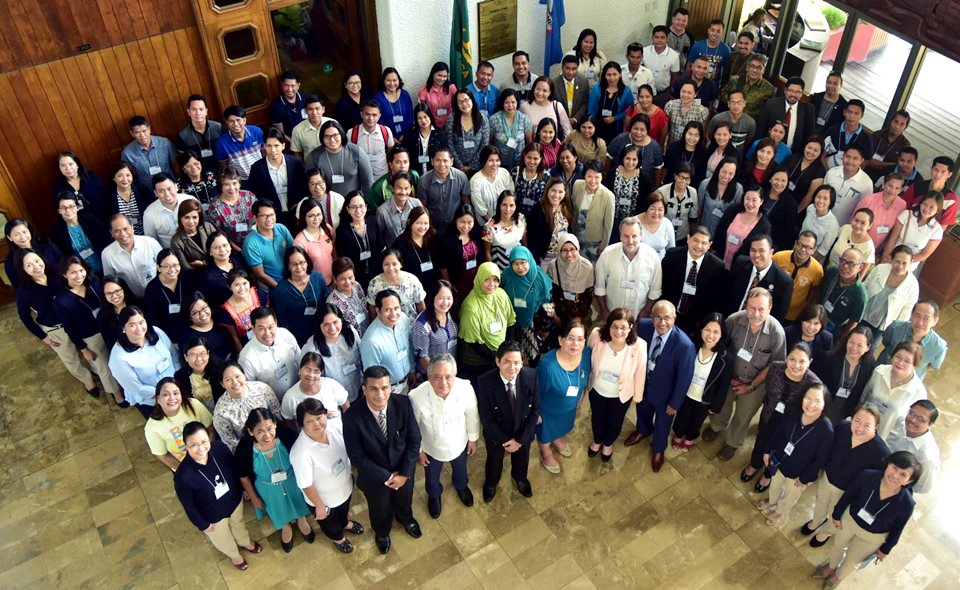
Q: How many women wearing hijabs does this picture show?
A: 3